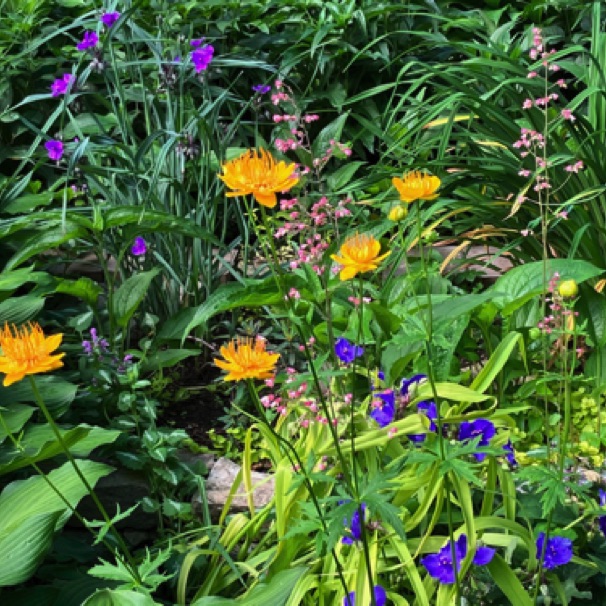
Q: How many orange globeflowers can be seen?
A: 5